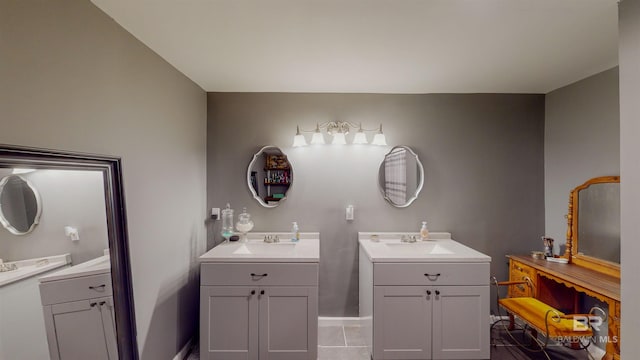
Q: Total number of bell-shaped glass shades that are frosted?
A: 5